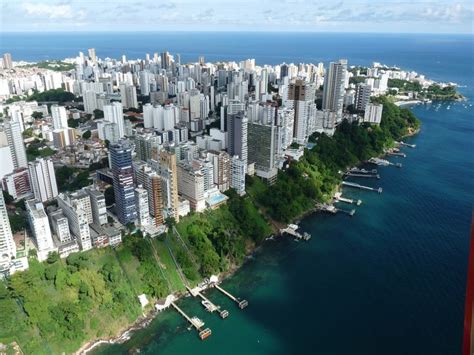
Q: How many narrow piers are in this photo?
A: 12